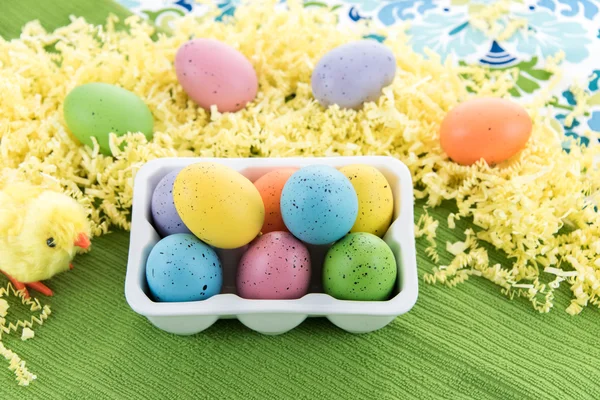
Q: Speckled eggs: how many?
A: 12